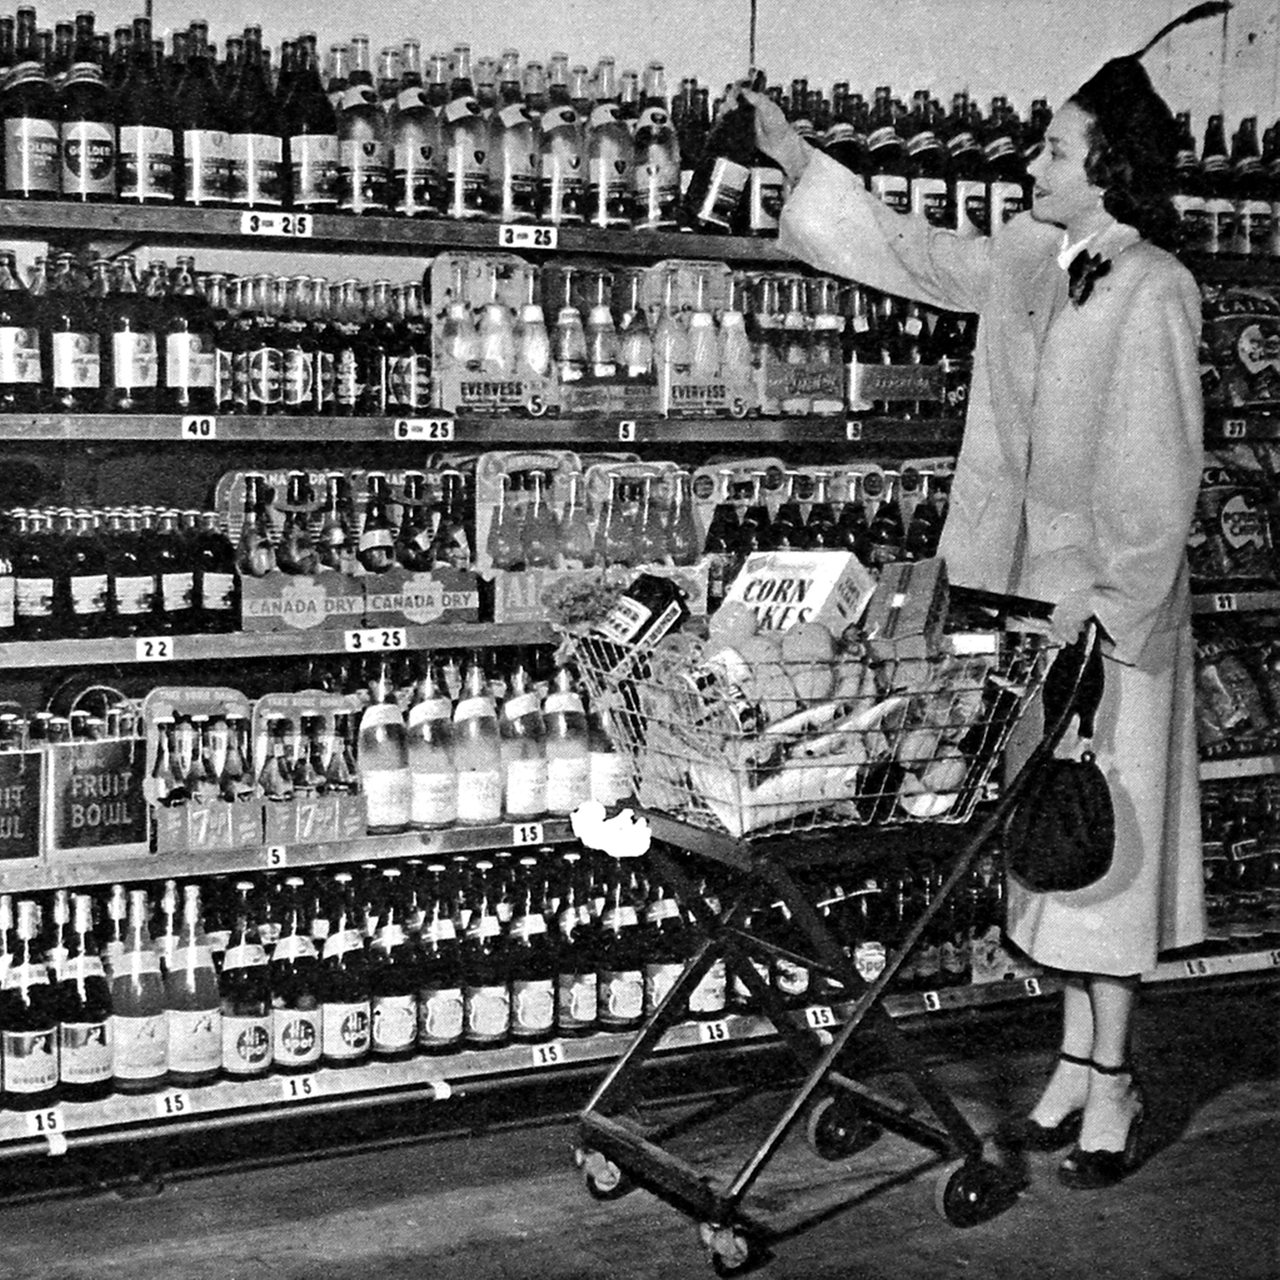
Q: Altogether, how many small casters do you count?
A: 2